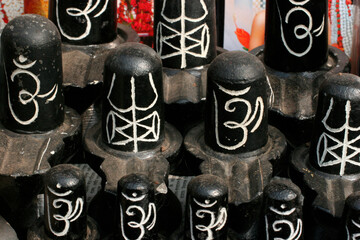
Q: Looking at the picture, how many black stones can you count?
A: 12